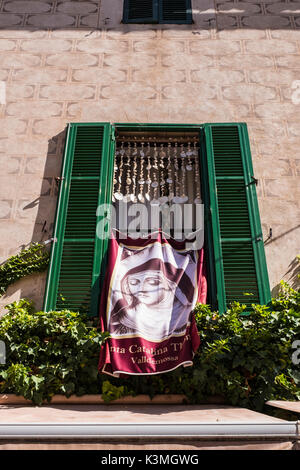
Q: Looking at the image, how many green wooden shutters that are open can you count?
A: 2